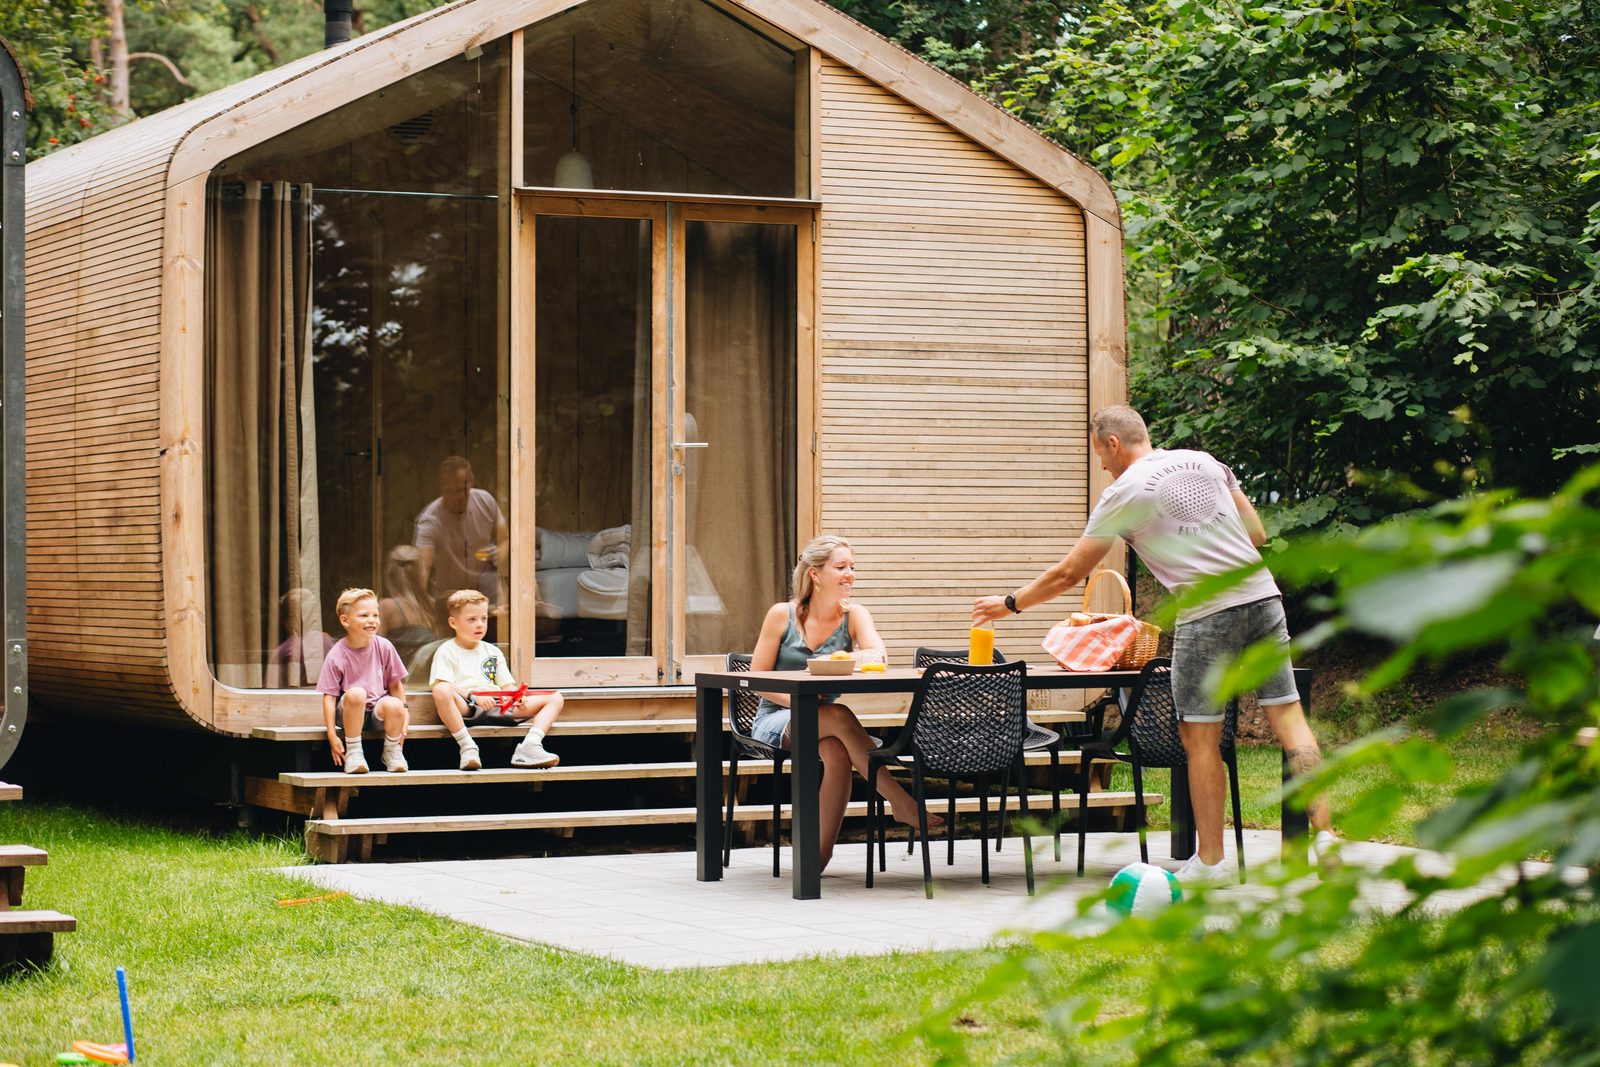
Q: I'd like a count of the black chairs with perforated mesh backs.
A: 4